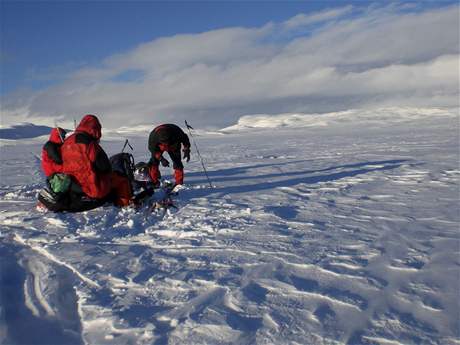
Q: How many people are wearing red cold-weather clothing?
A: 3